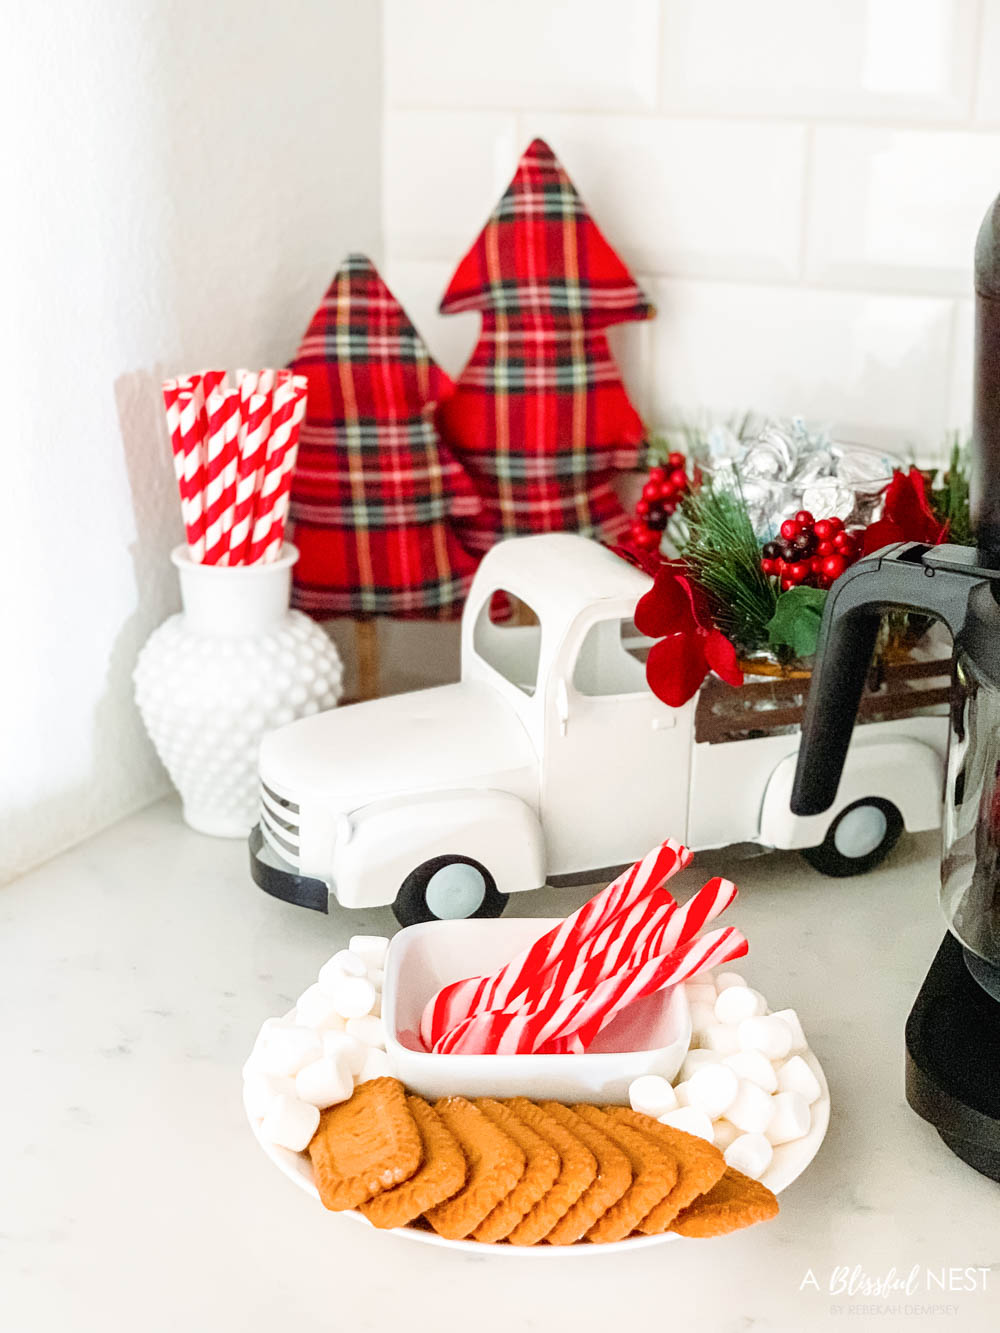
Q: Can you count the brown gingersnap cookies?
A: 9